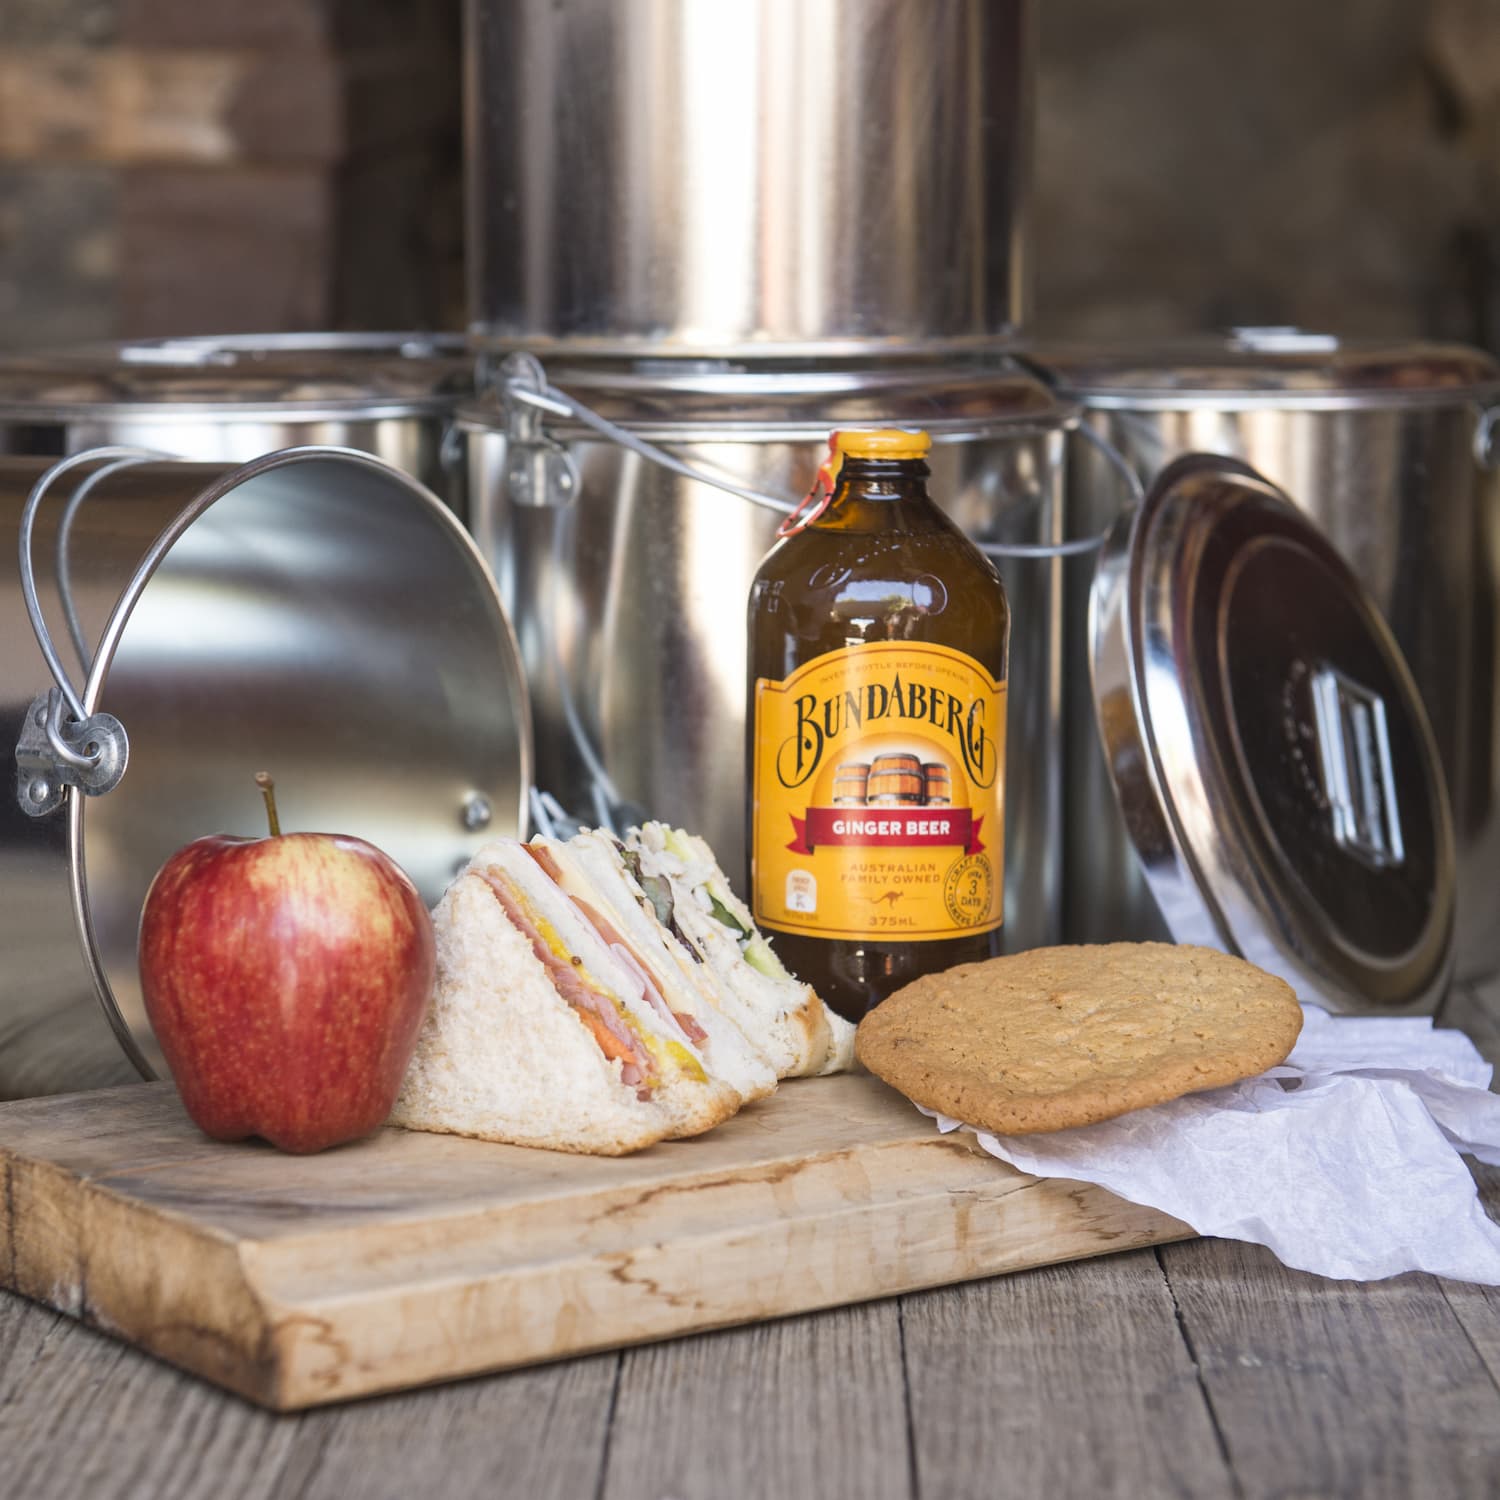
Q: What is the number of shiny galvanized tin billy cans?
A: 5